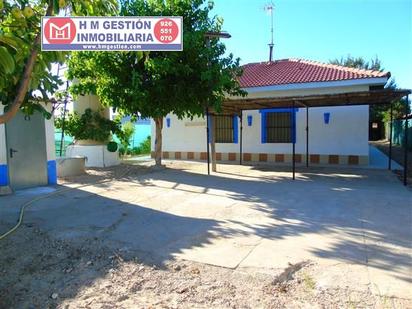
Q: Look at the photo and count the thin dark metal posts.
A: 6